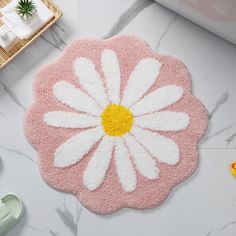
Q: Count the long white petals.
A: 12